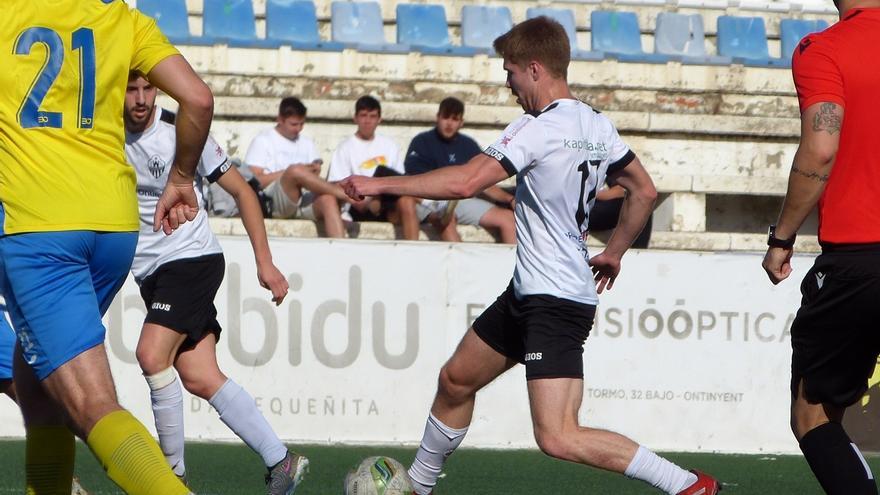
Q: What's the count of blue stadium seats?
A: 11